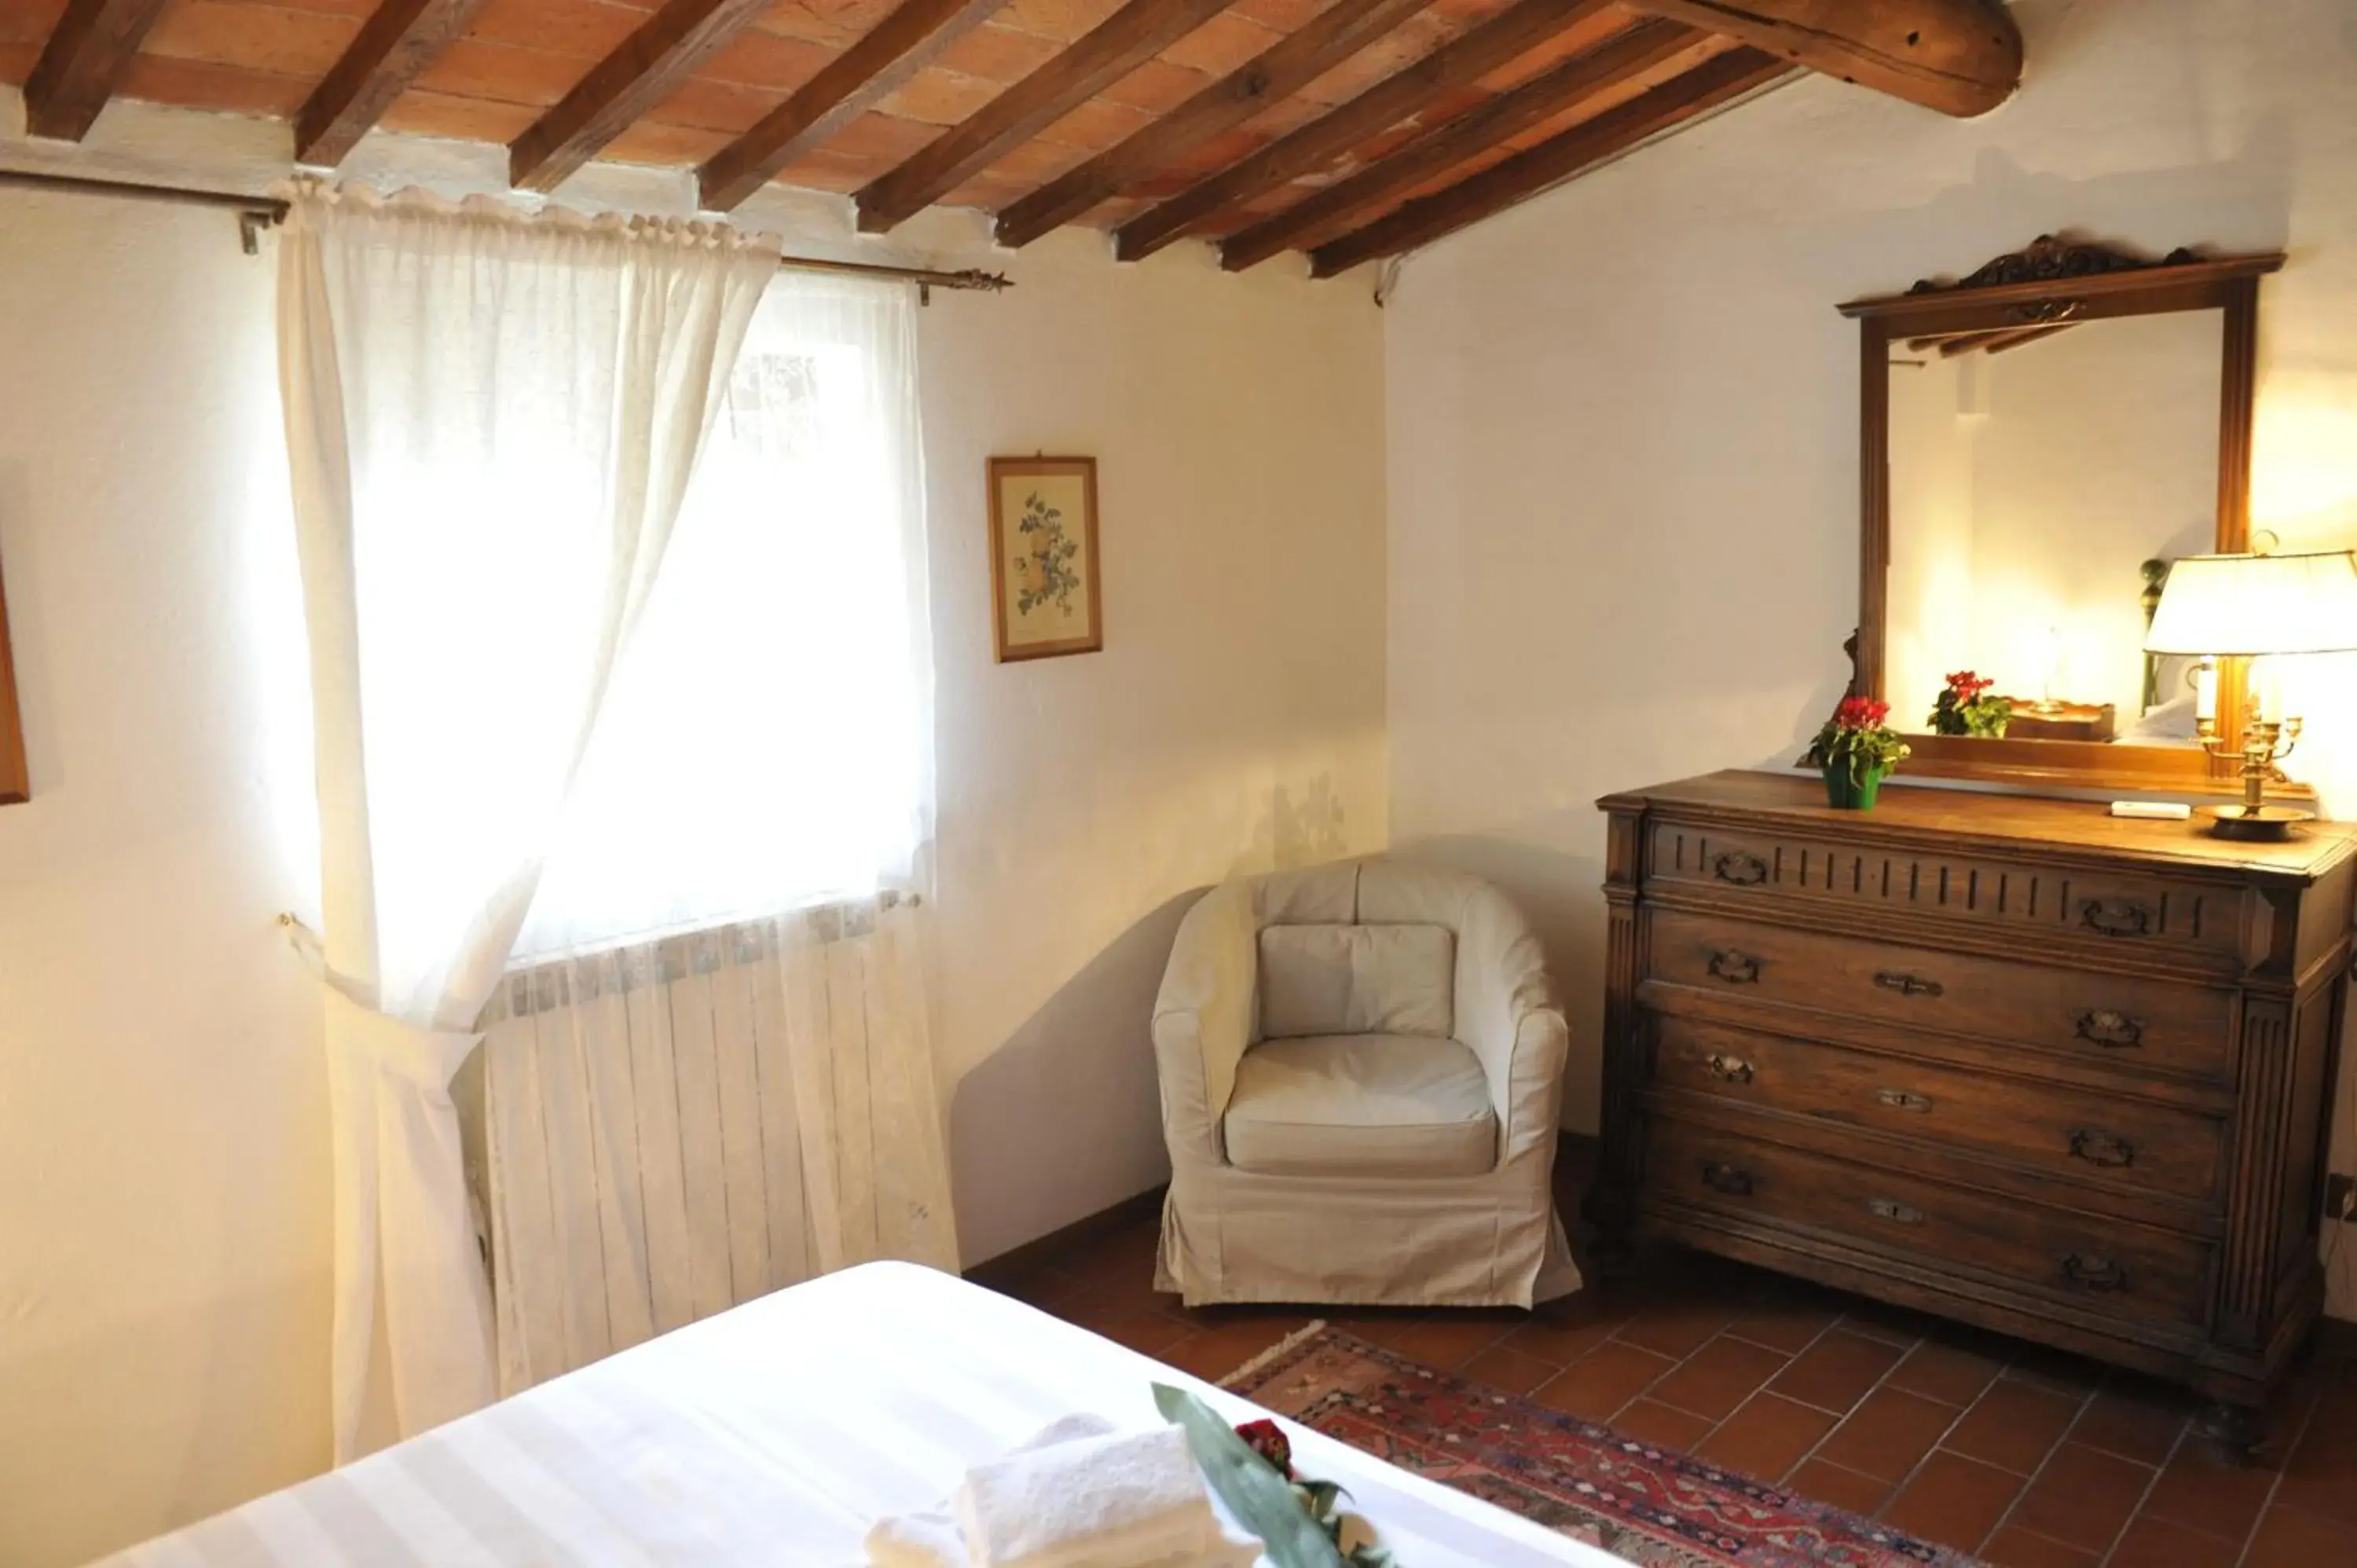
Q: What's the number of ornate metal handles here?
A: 8